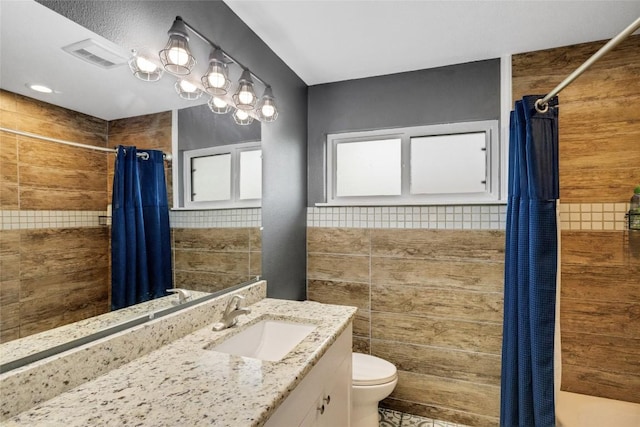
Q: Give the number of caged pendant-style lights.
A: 4